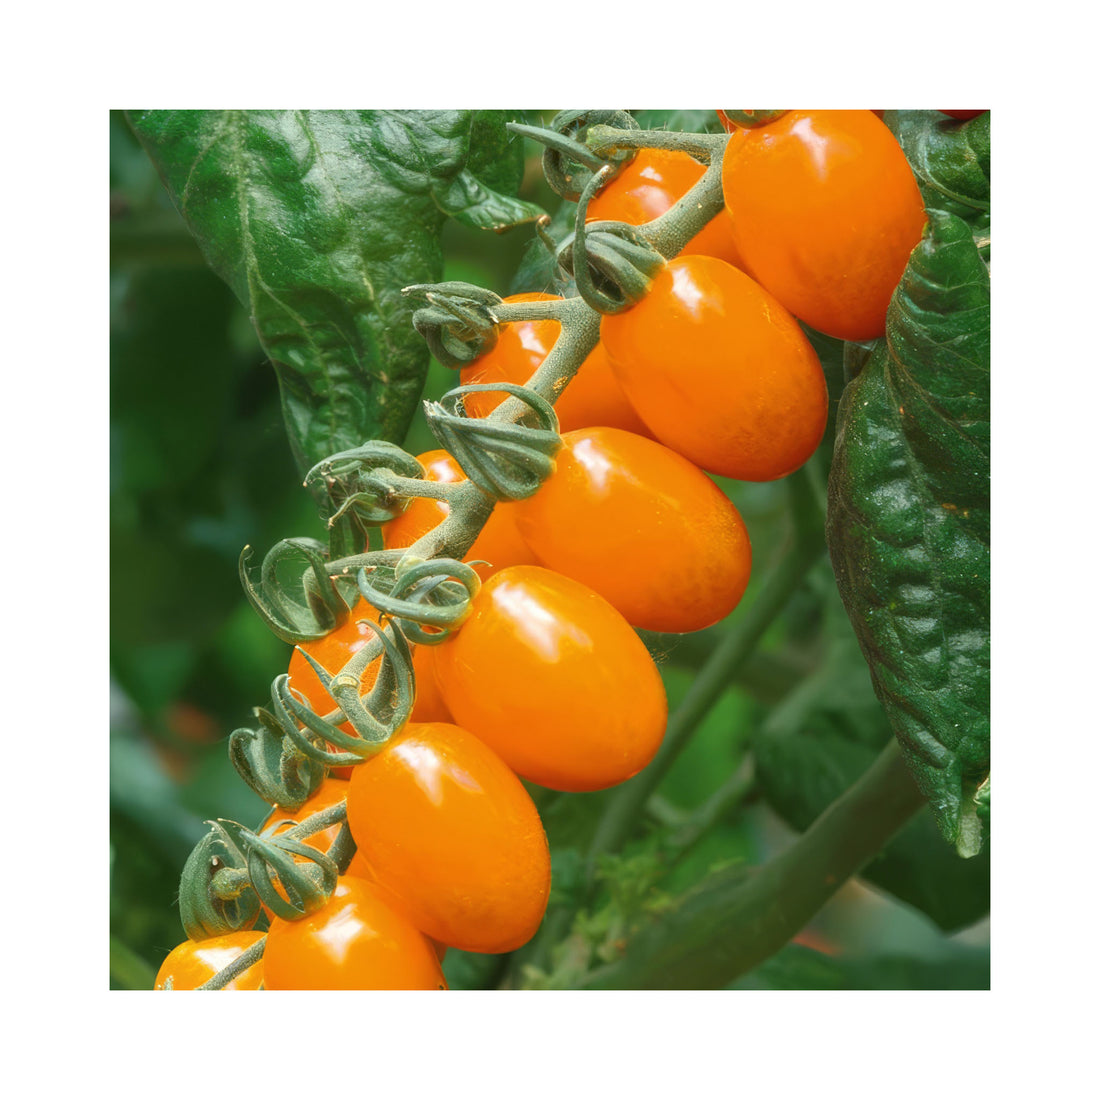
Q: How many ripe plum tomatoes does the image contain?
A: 12